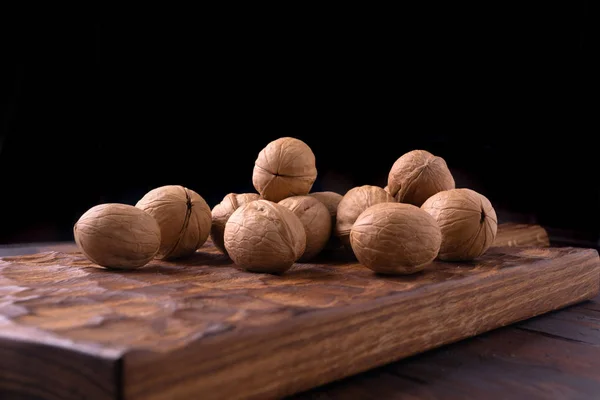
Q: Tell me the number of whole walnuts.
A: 11